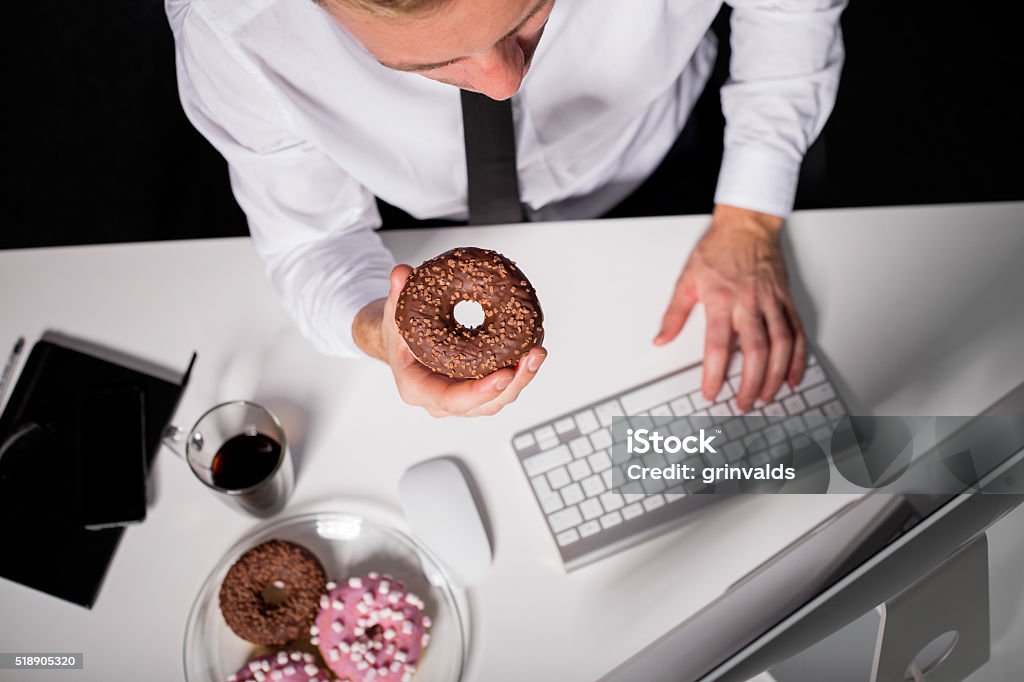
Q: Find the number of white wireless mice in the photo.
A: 1